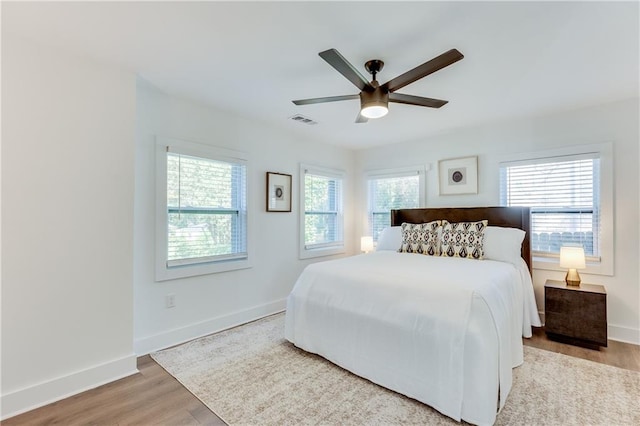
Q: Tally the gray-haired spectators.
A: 0